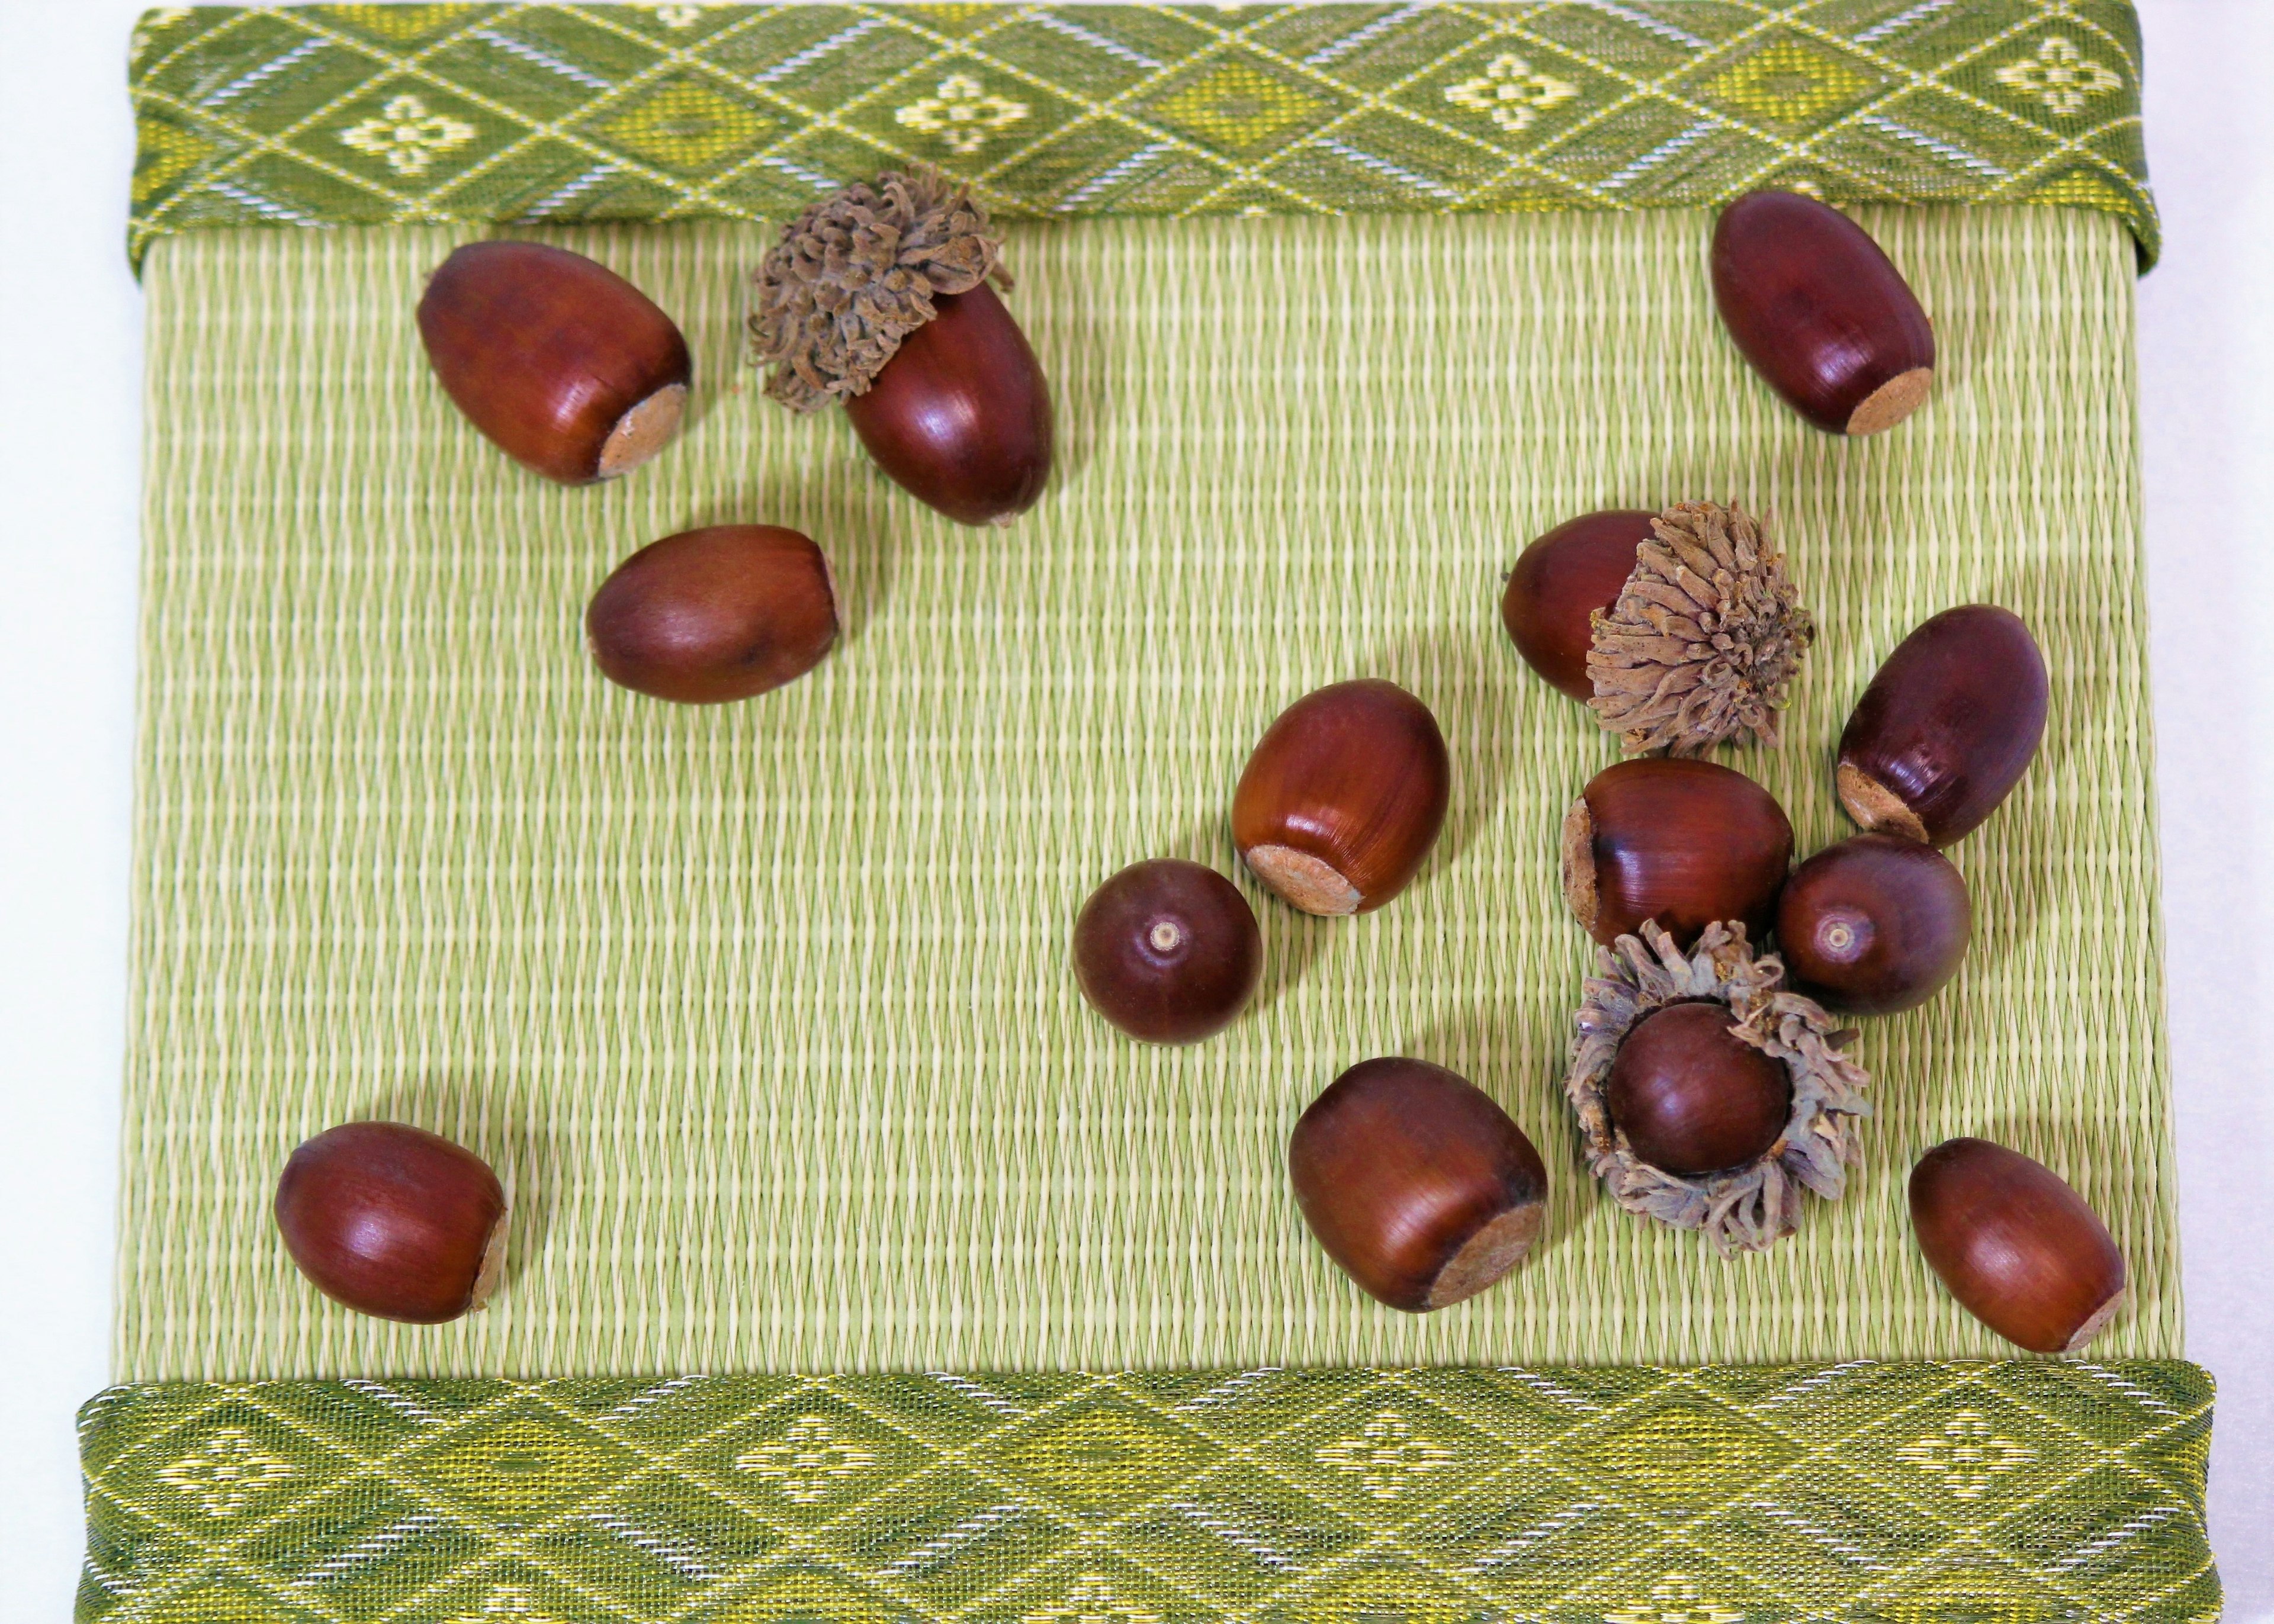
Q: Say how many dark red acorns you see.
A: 14